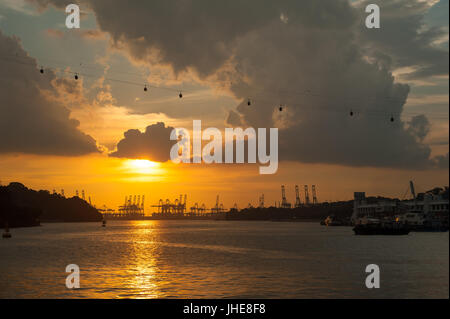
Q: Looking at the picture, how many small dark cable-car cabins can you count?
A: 8